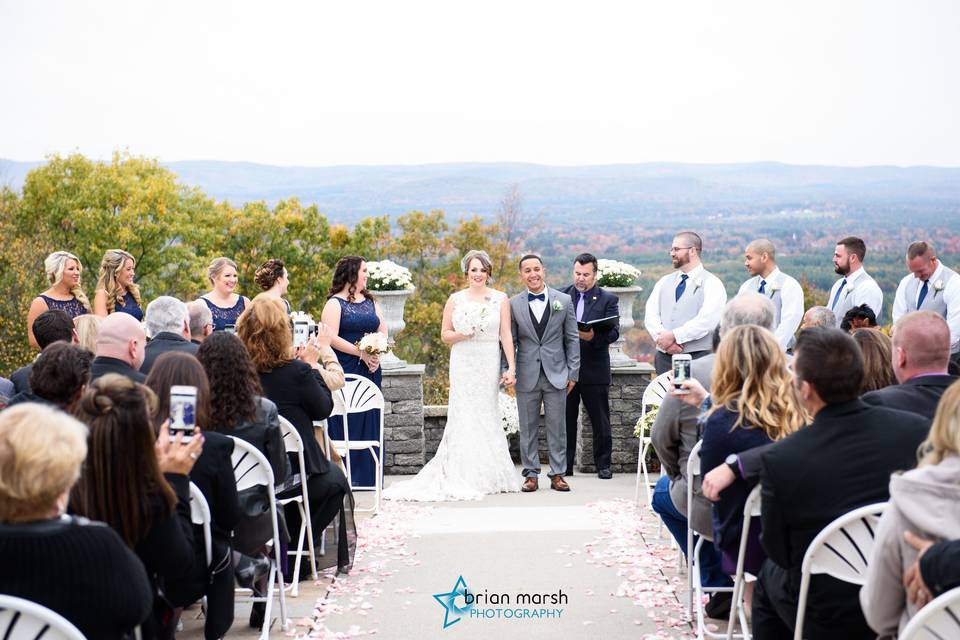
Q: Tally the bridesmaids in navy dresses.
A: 5